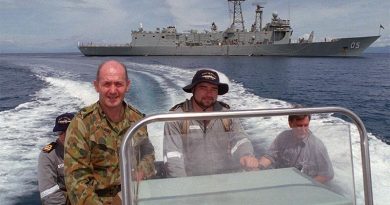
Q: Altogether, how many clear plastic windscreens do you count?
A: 1